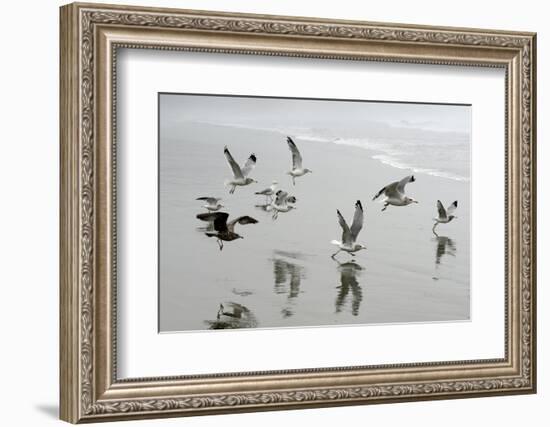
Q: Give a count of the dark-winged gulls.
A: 1